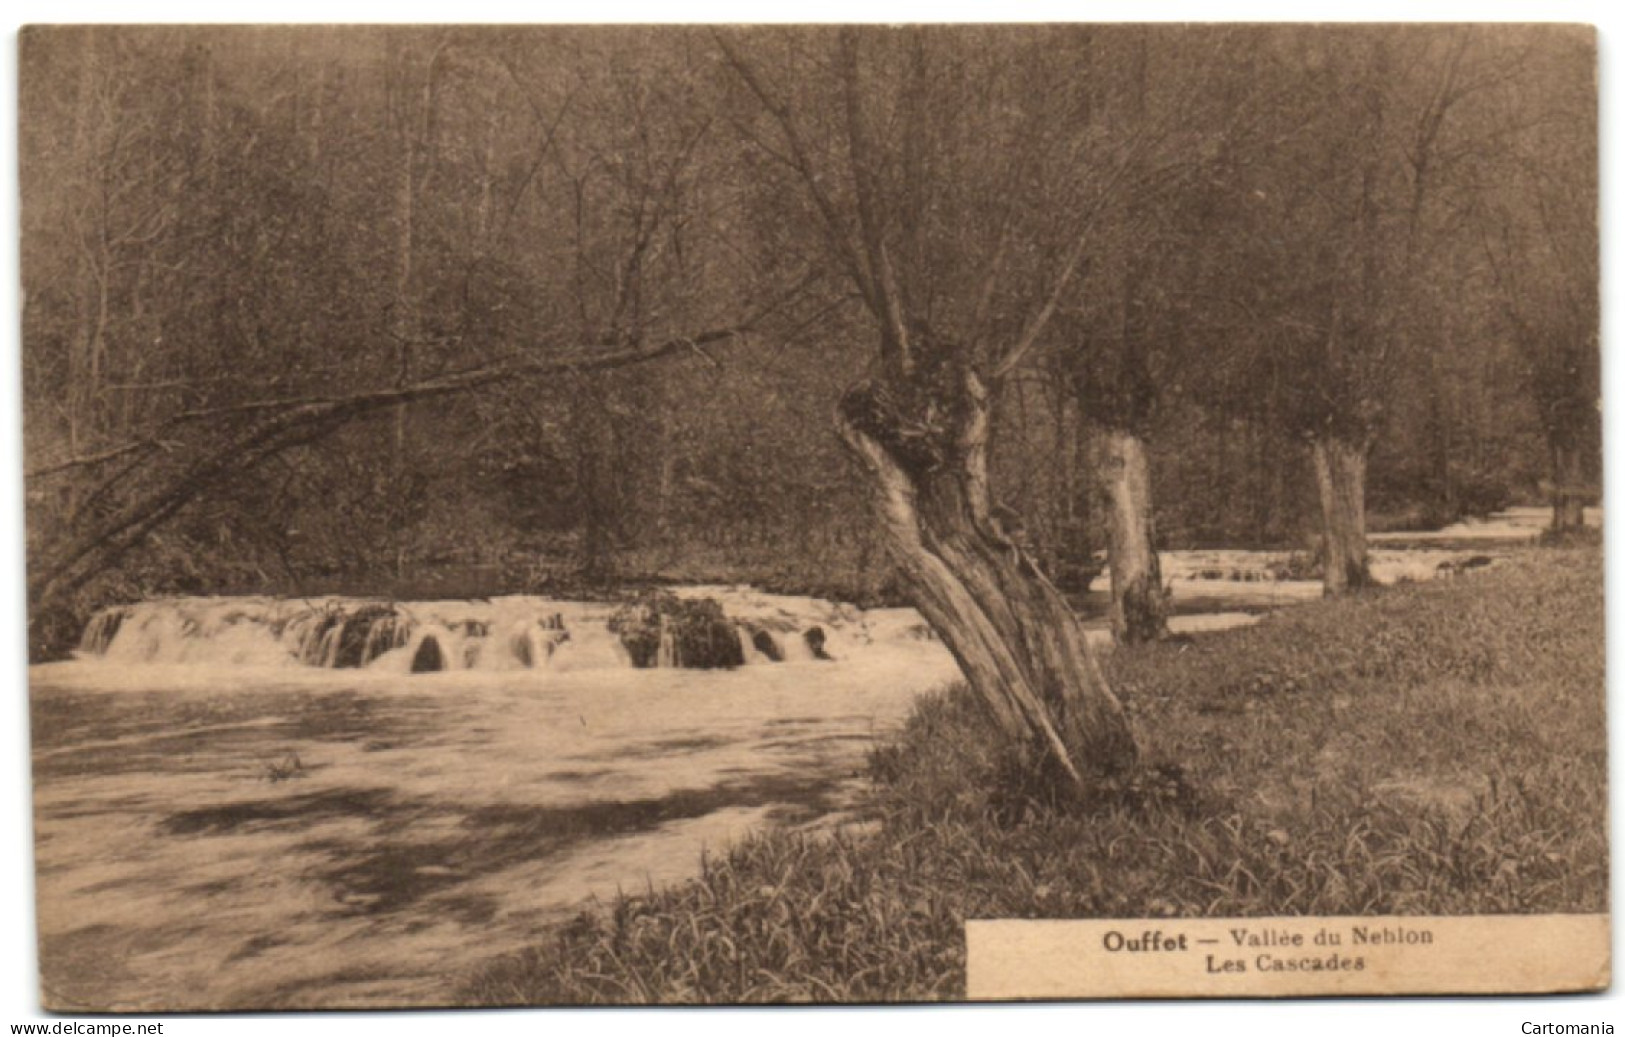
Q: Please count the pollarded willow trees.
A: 4